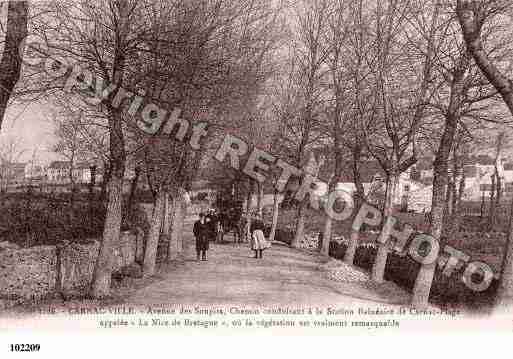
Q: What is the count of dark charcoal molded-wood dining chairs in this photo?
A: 0